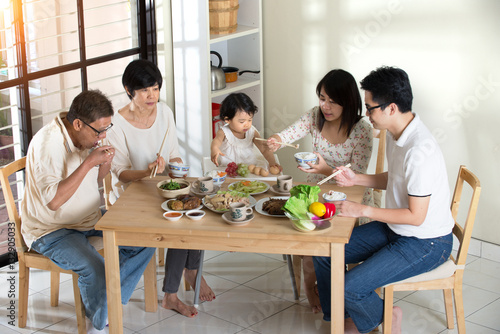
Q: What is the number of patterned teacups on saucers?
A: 3